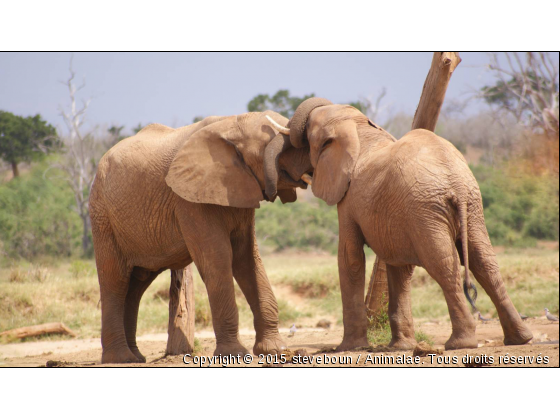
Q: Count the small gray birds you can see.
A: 4